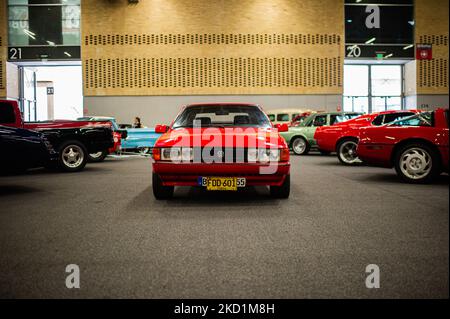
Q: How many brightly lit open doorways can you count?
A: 2